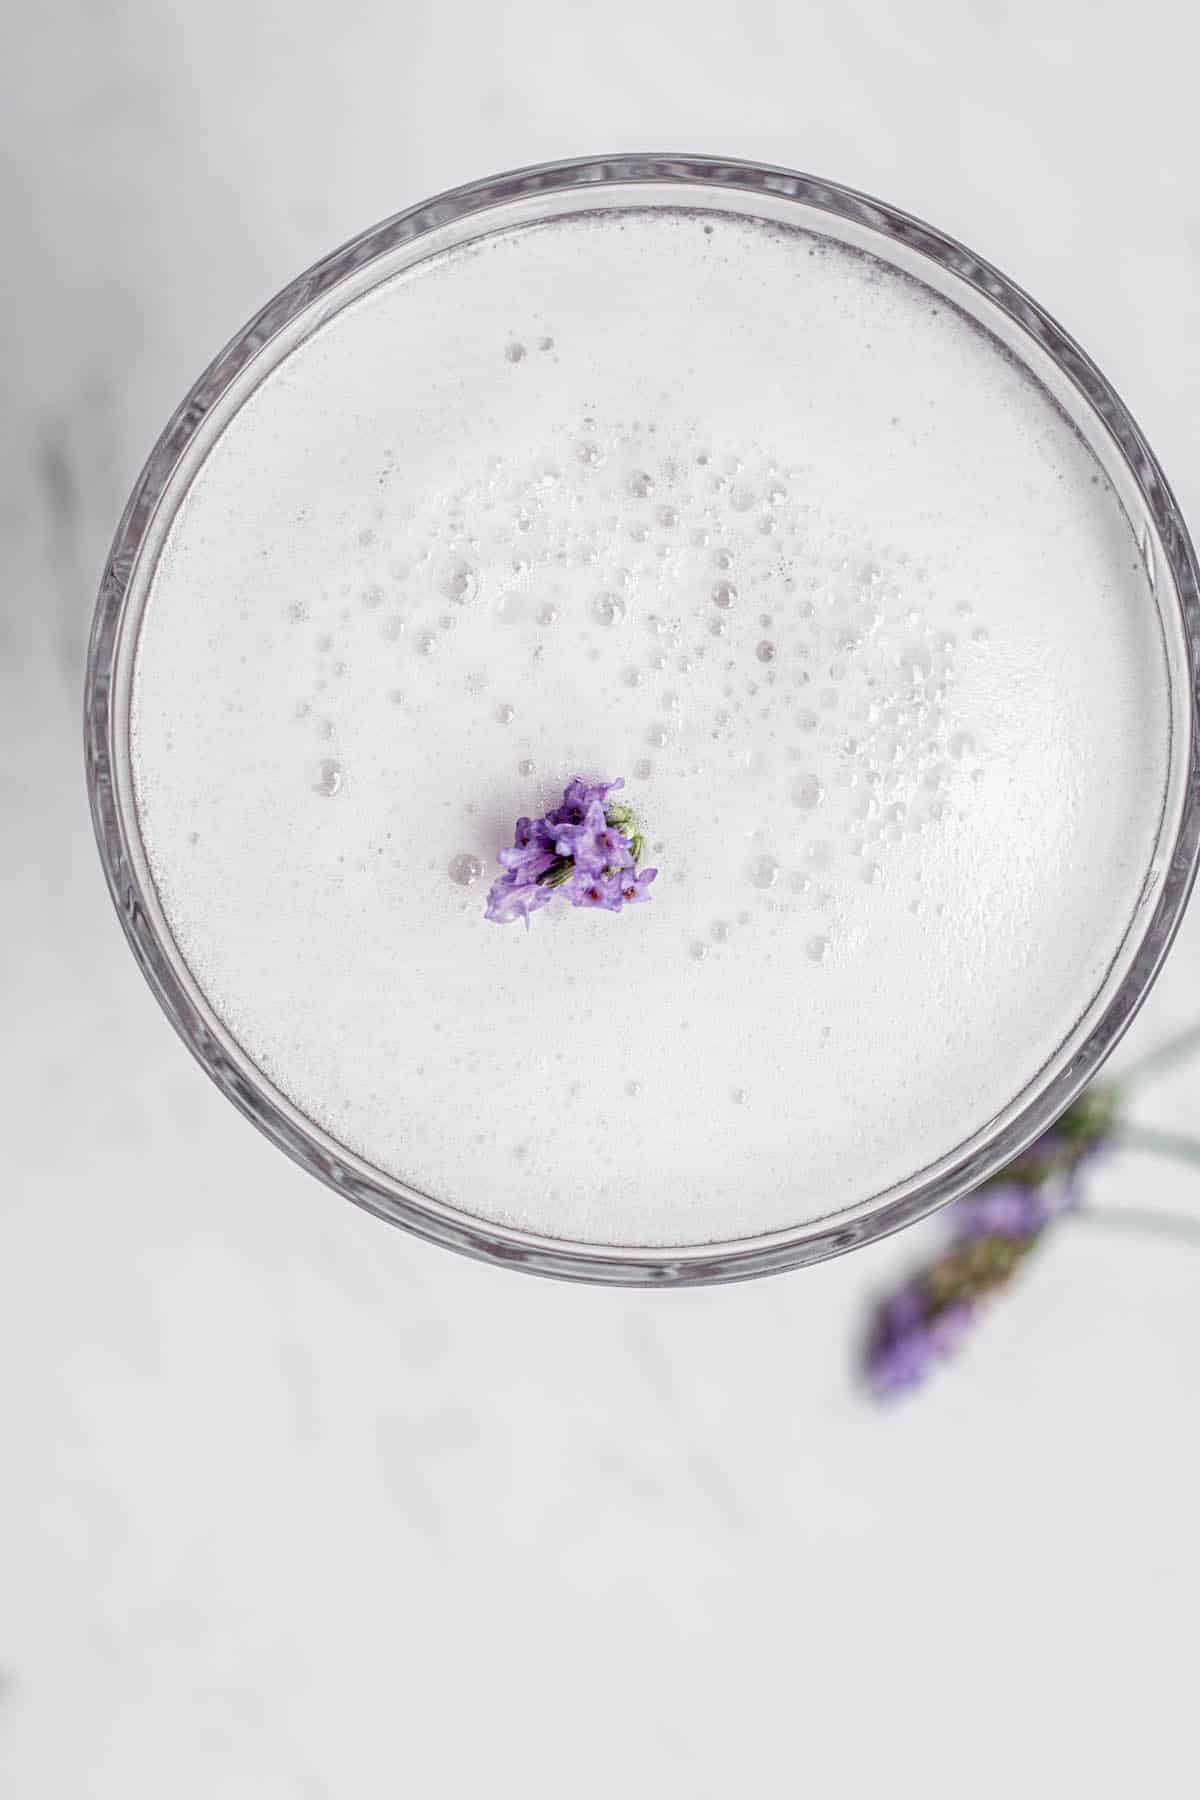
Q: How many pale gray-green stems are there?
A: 3